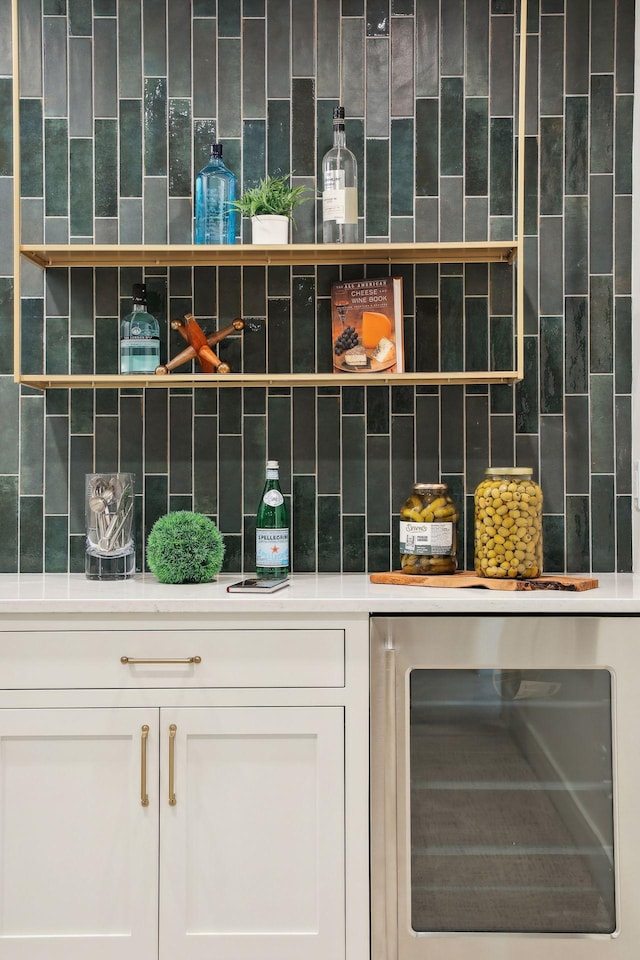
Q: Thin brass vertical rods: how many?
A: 2